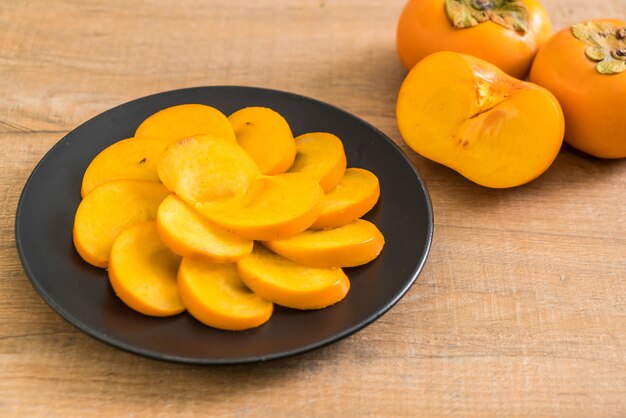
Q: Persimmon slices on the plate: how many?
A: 13